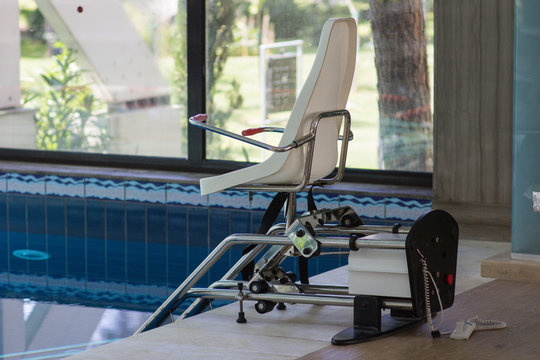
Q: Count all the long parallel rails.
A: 4